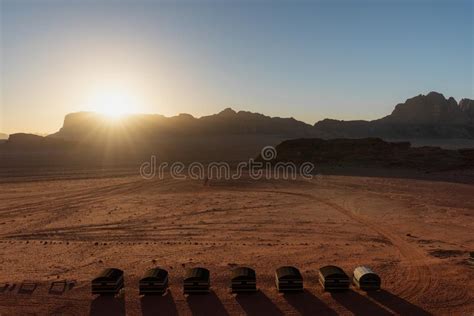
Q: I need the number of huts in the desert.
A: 7